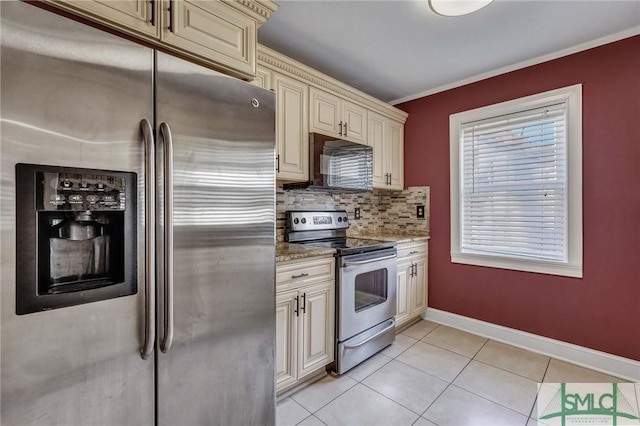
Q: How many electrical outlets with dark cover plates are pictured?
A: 2